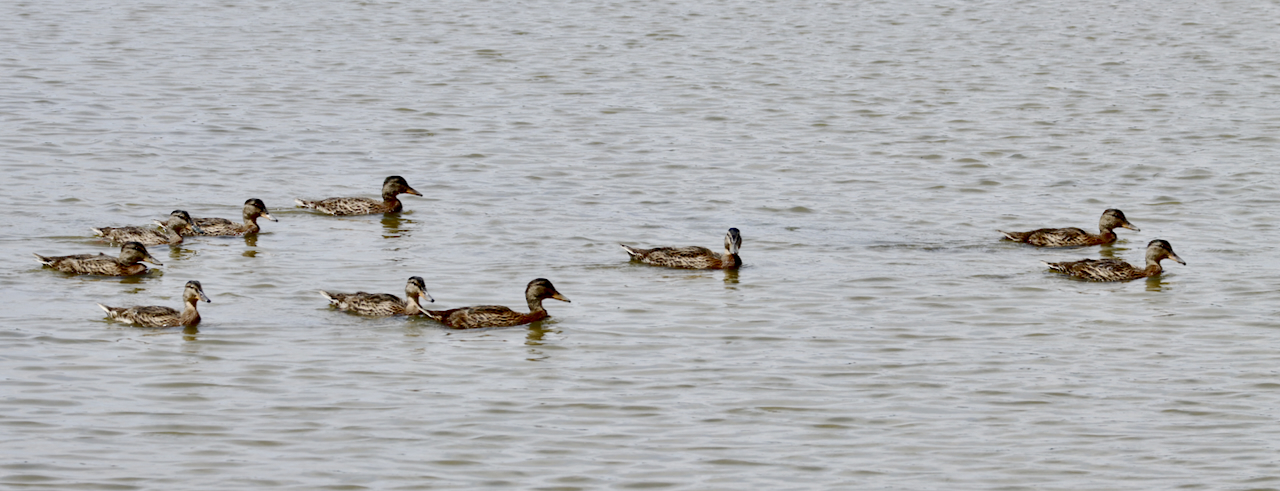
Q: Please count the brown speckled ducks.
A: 10